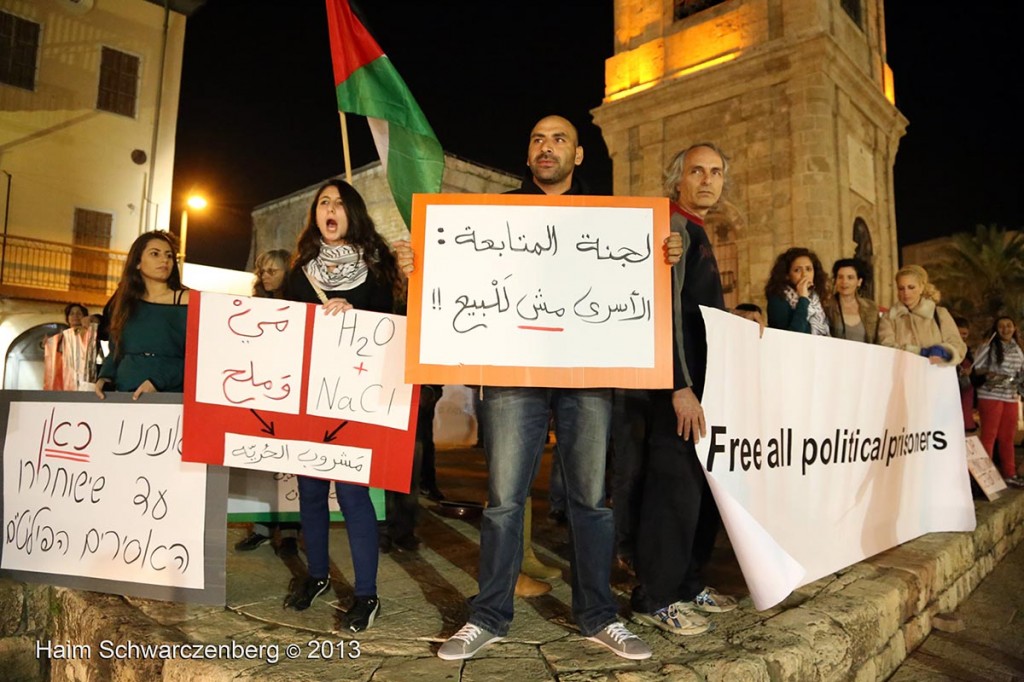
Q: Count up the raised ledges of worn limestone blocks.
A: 1